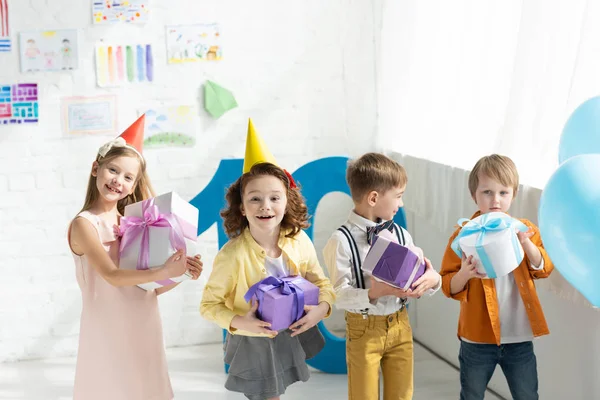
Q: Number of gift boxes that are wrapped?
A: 4